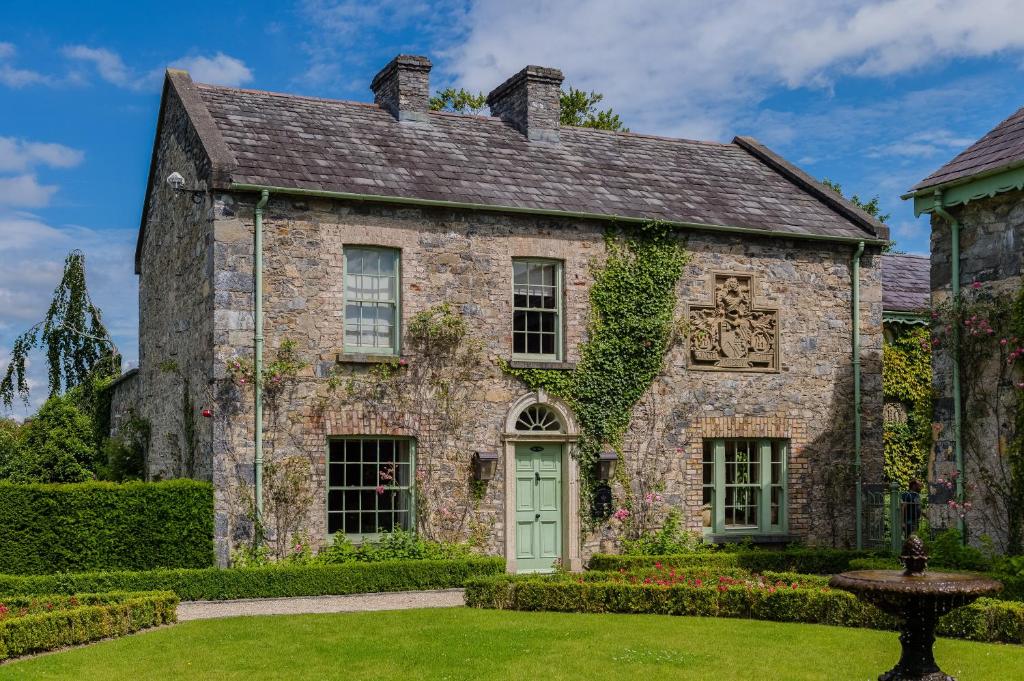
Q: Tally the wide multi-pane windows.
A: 2